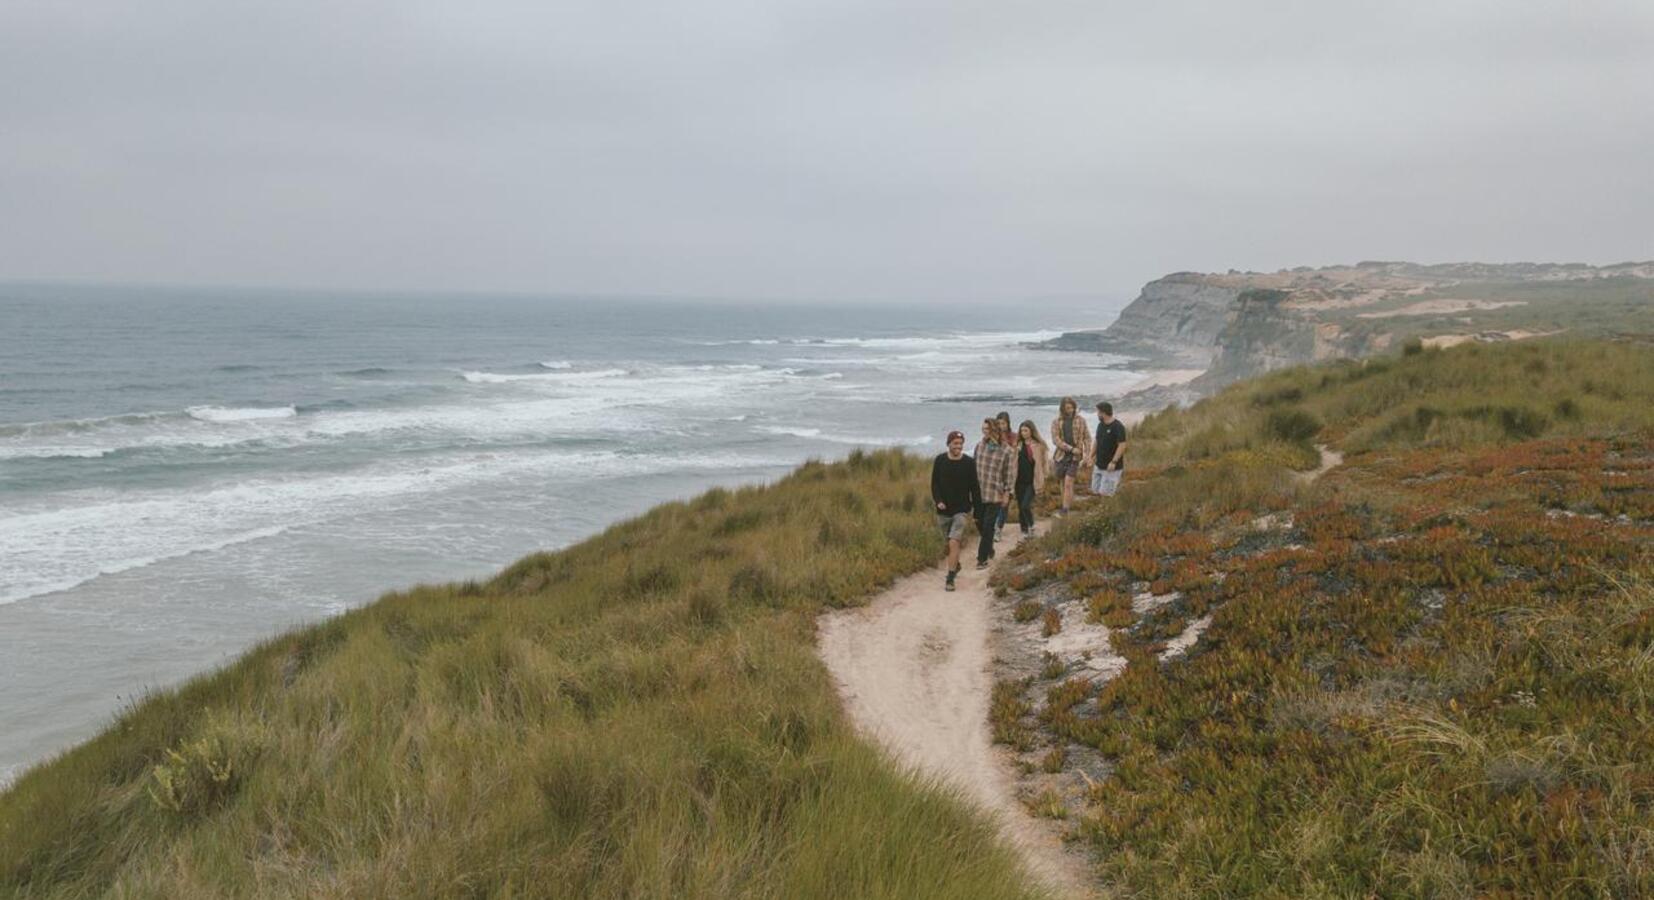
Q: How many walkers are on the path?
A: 6